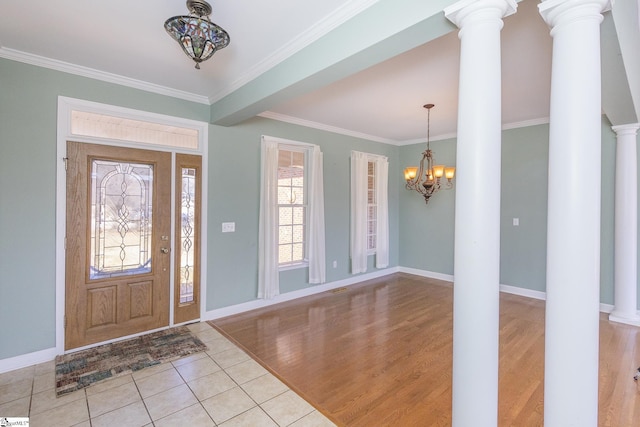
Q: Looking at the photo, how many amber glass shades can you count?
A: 5